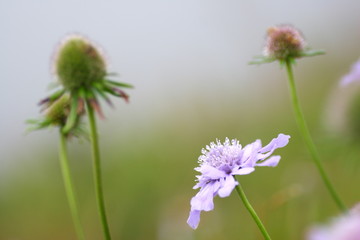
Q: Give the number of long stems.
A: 4